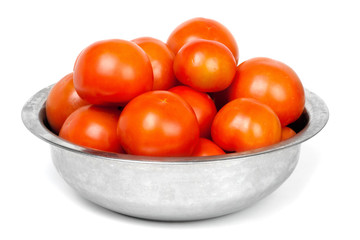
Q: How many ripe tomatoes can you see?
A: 12